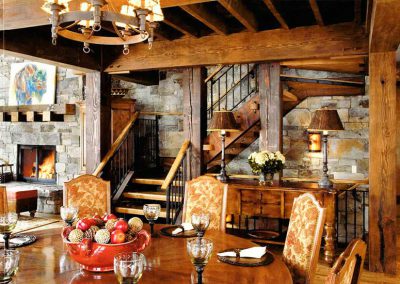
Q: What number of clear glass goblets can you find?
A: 7